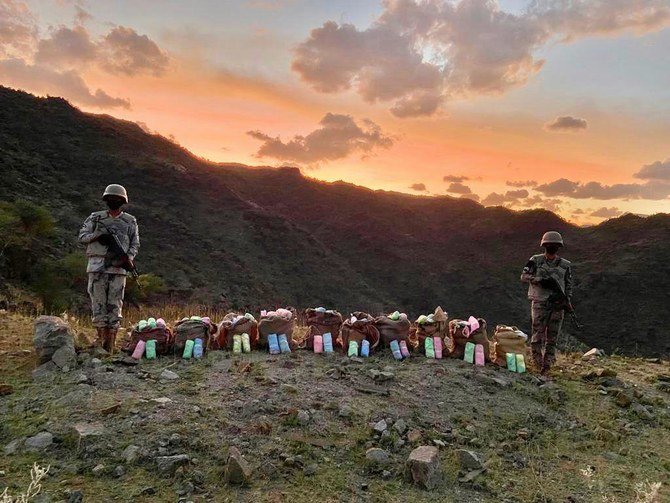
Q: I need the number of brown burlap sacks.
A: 10